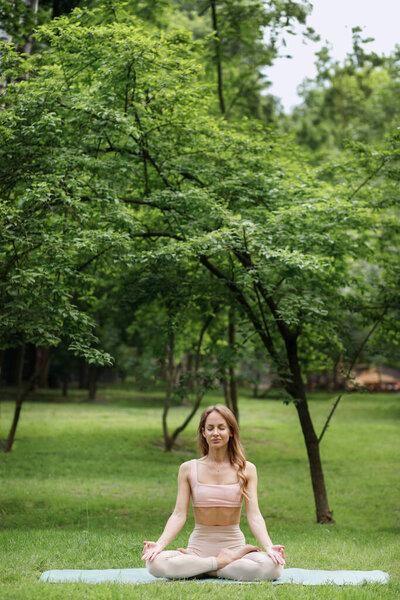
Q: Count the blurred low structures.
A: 1